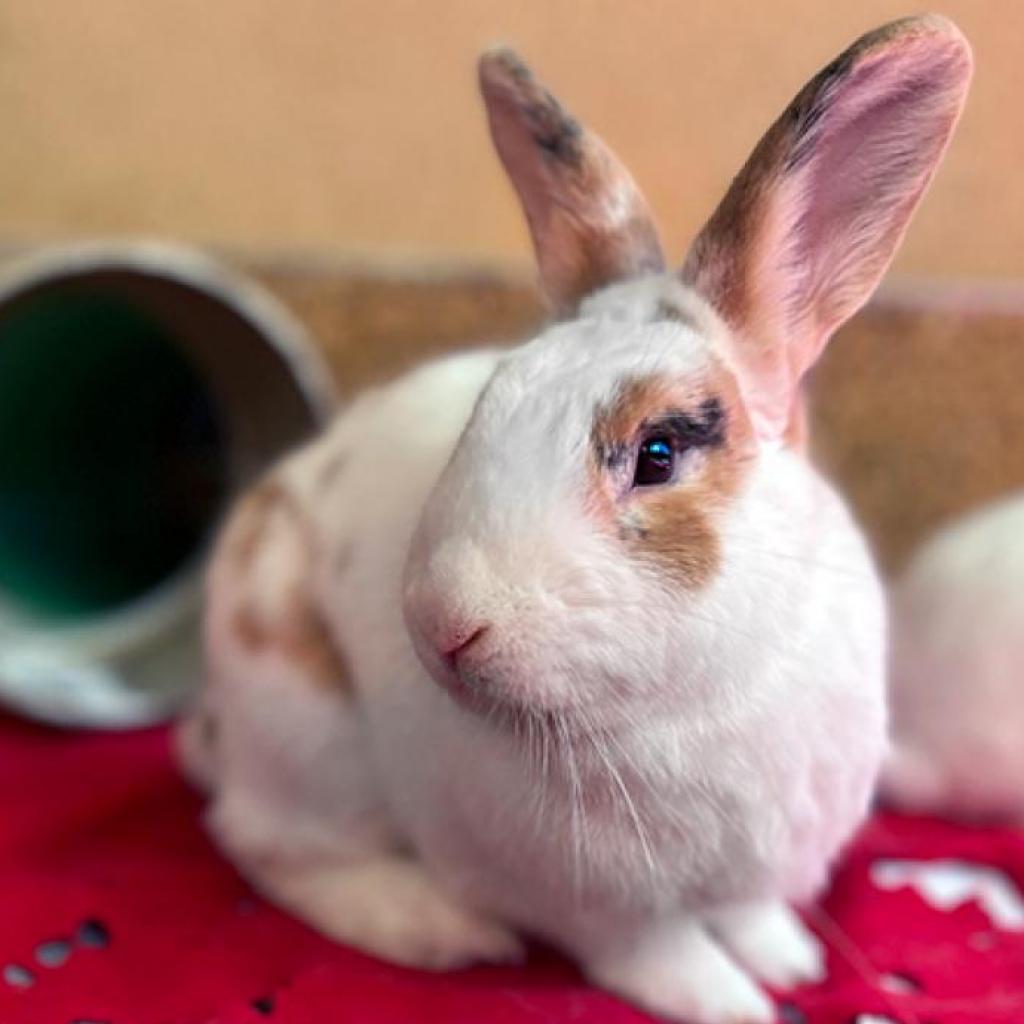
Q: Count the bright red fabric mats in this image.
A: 1